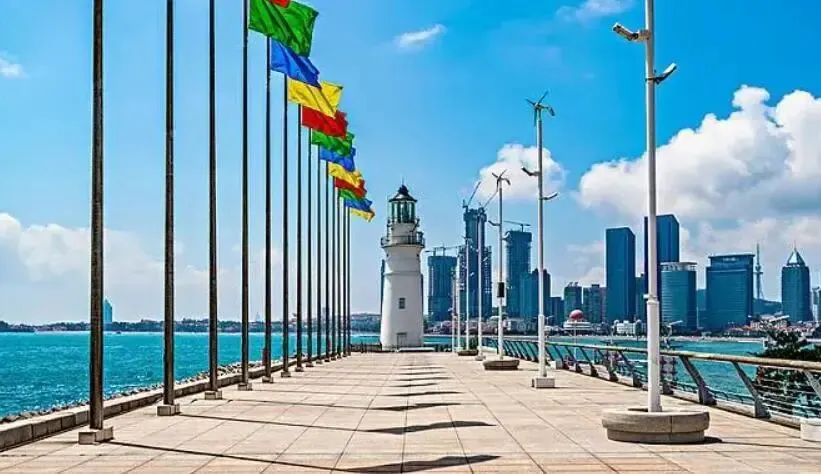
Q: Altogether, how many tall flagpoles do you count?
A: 14